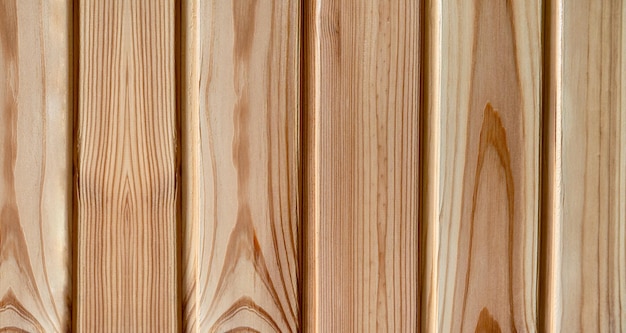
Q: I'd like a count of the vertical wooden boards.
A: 6